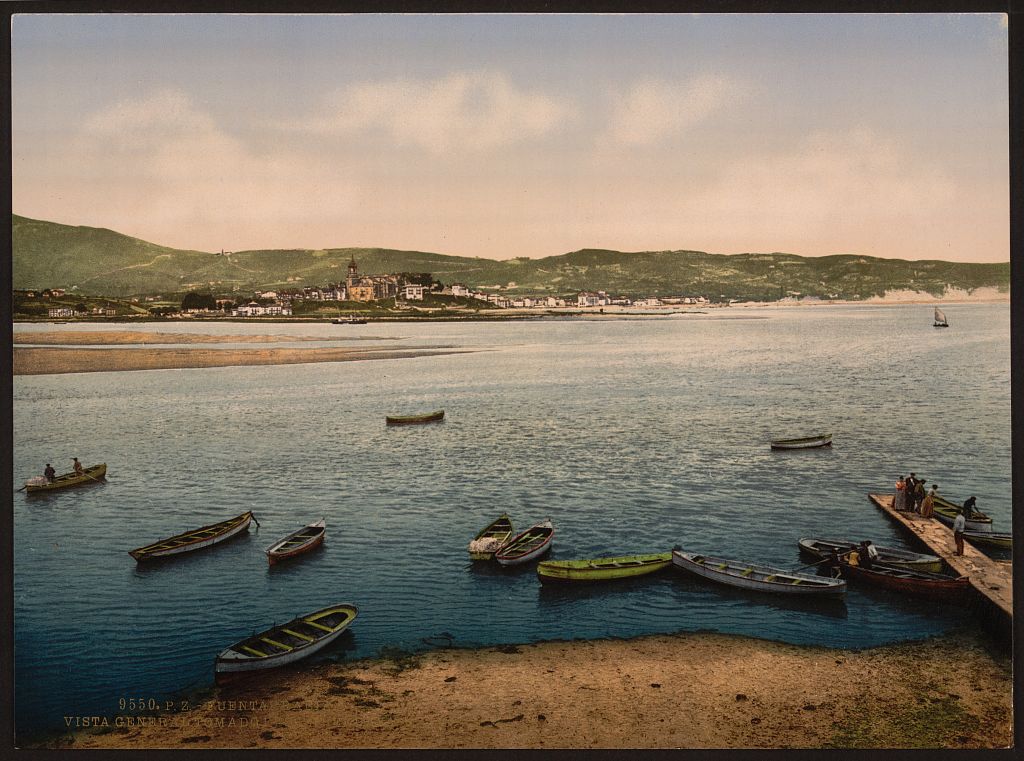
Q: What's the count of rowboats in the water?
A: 14